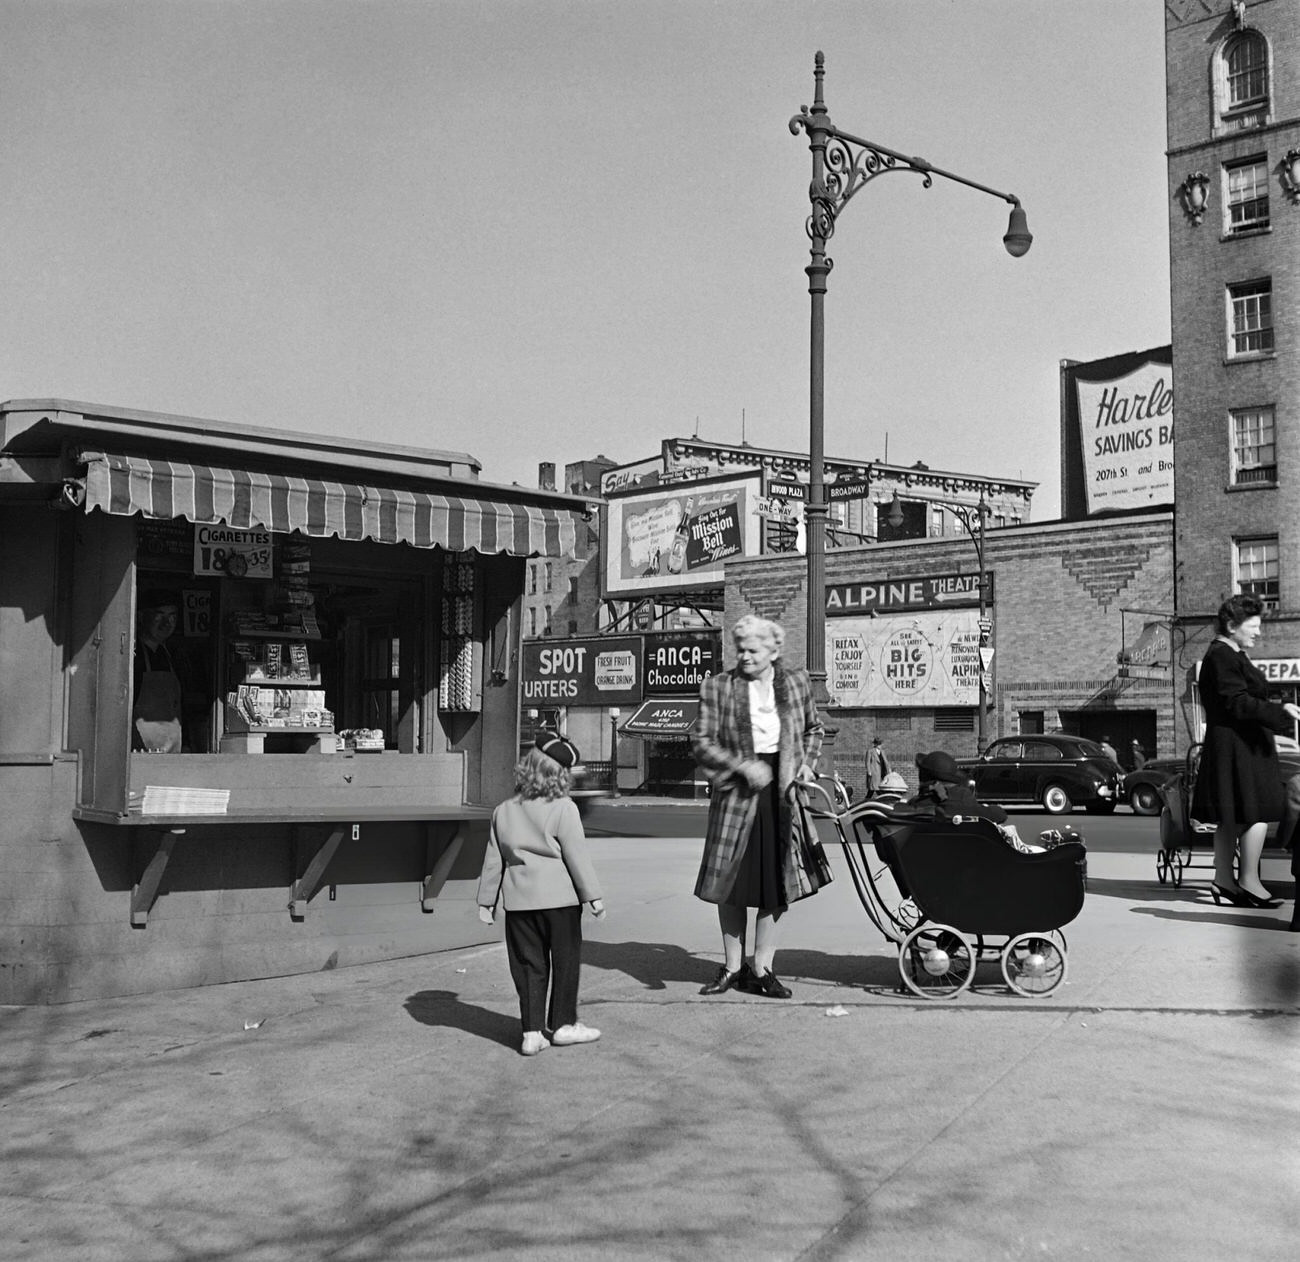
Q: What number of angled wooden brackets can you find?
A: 3